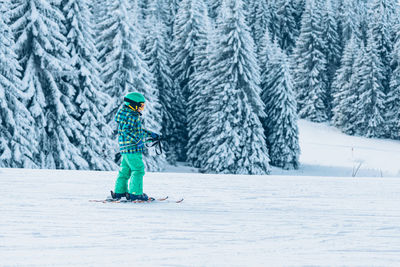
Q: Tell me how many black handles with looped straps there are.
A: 2